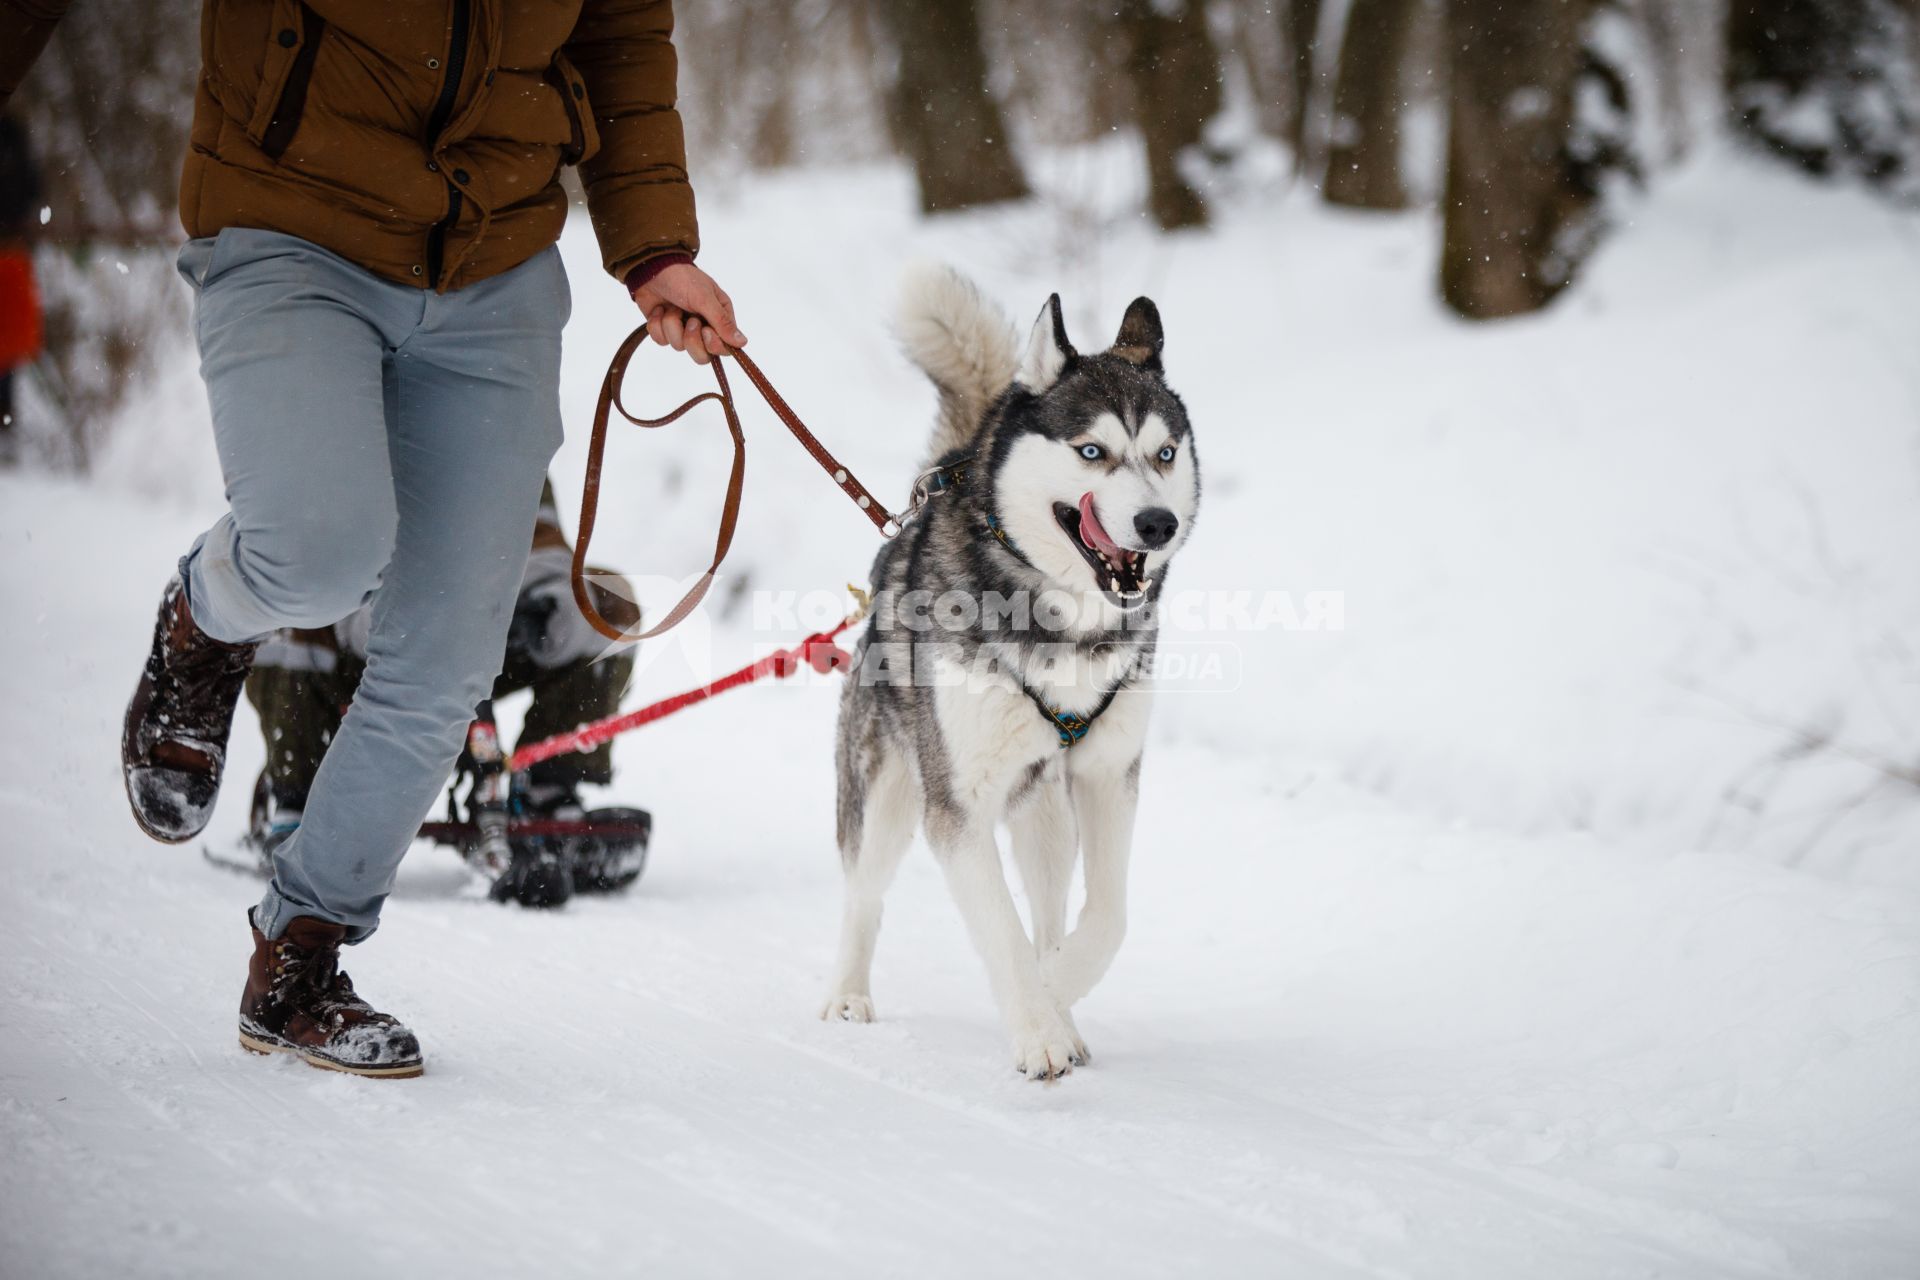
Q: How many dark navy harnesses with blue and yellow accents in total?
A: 1